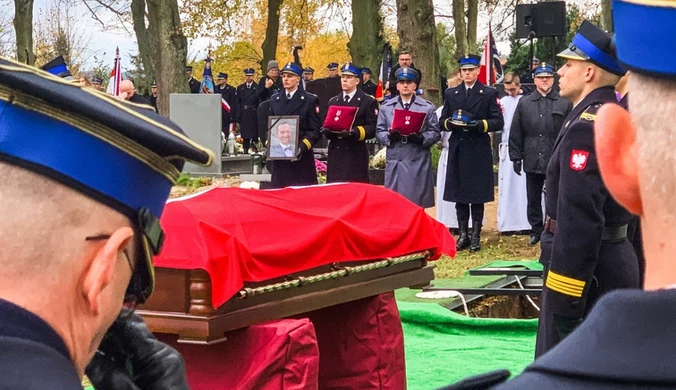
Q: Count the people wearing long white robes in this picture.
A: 2